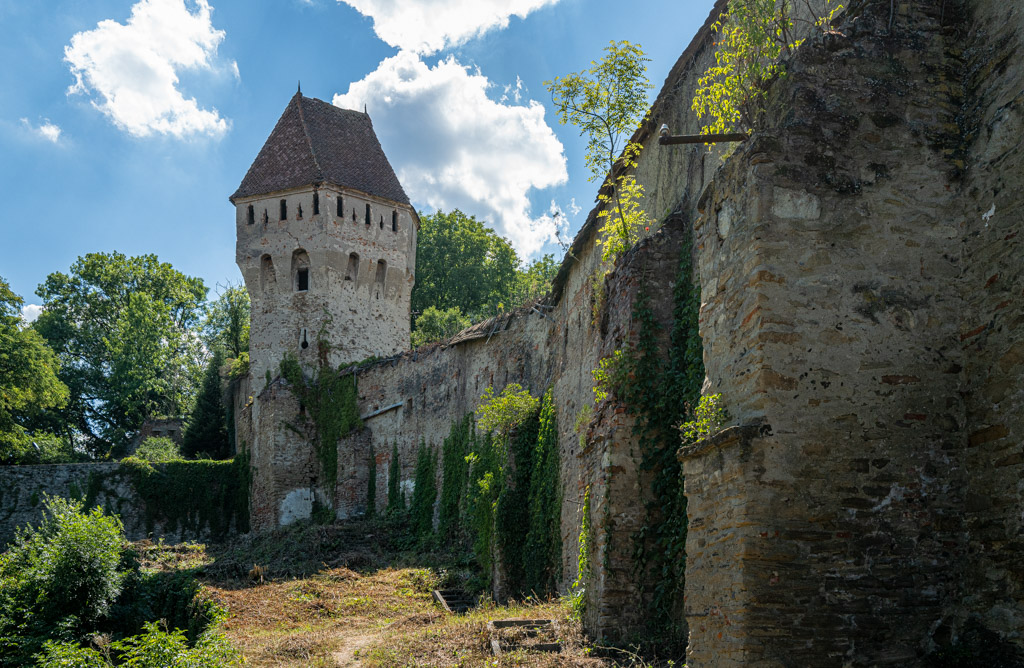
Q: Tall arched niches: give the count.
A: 4